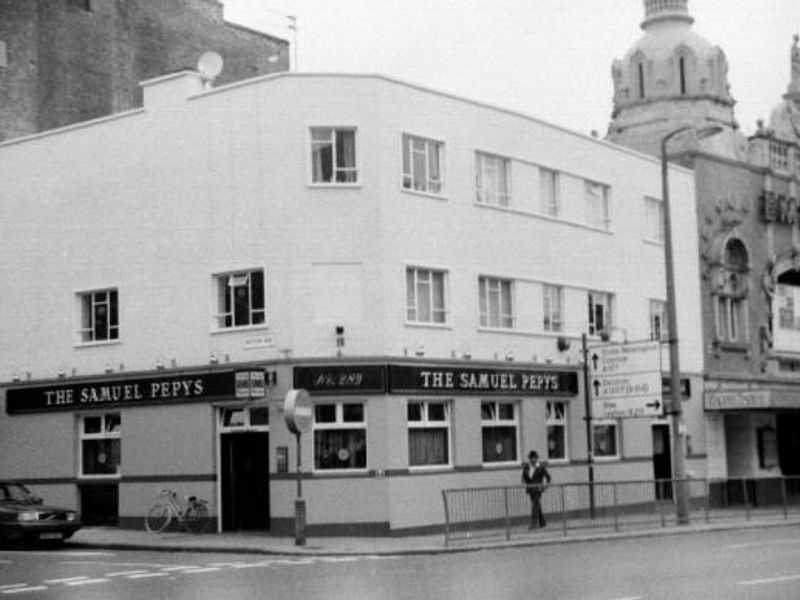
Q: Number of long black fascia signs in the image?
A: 2